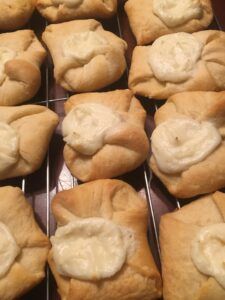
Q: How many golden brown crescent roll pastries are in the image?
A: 12